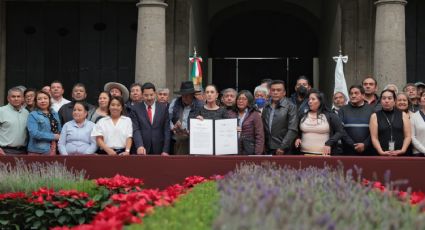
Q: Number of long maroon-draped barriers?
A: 1